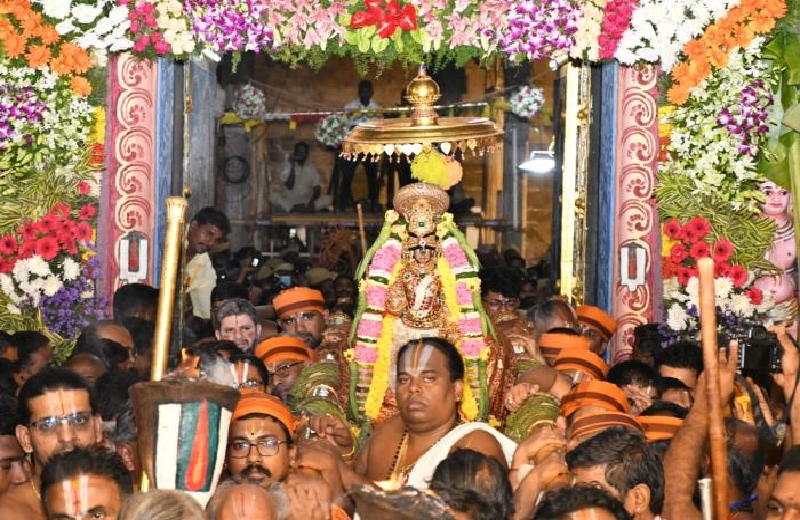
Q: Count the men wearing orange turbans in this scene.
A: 9